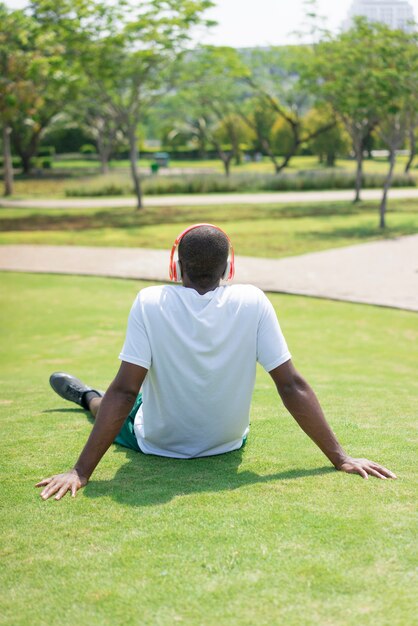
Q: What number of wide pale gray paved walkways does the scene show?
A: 2